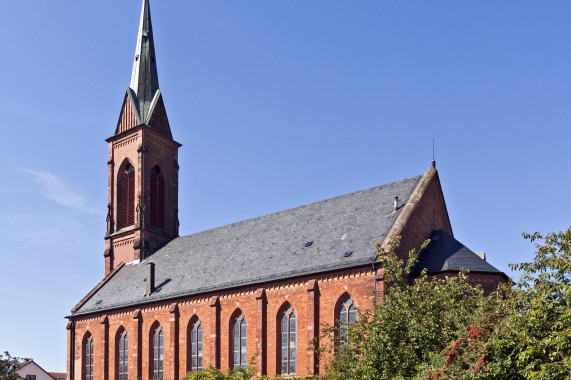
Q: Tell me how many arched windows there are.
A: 9